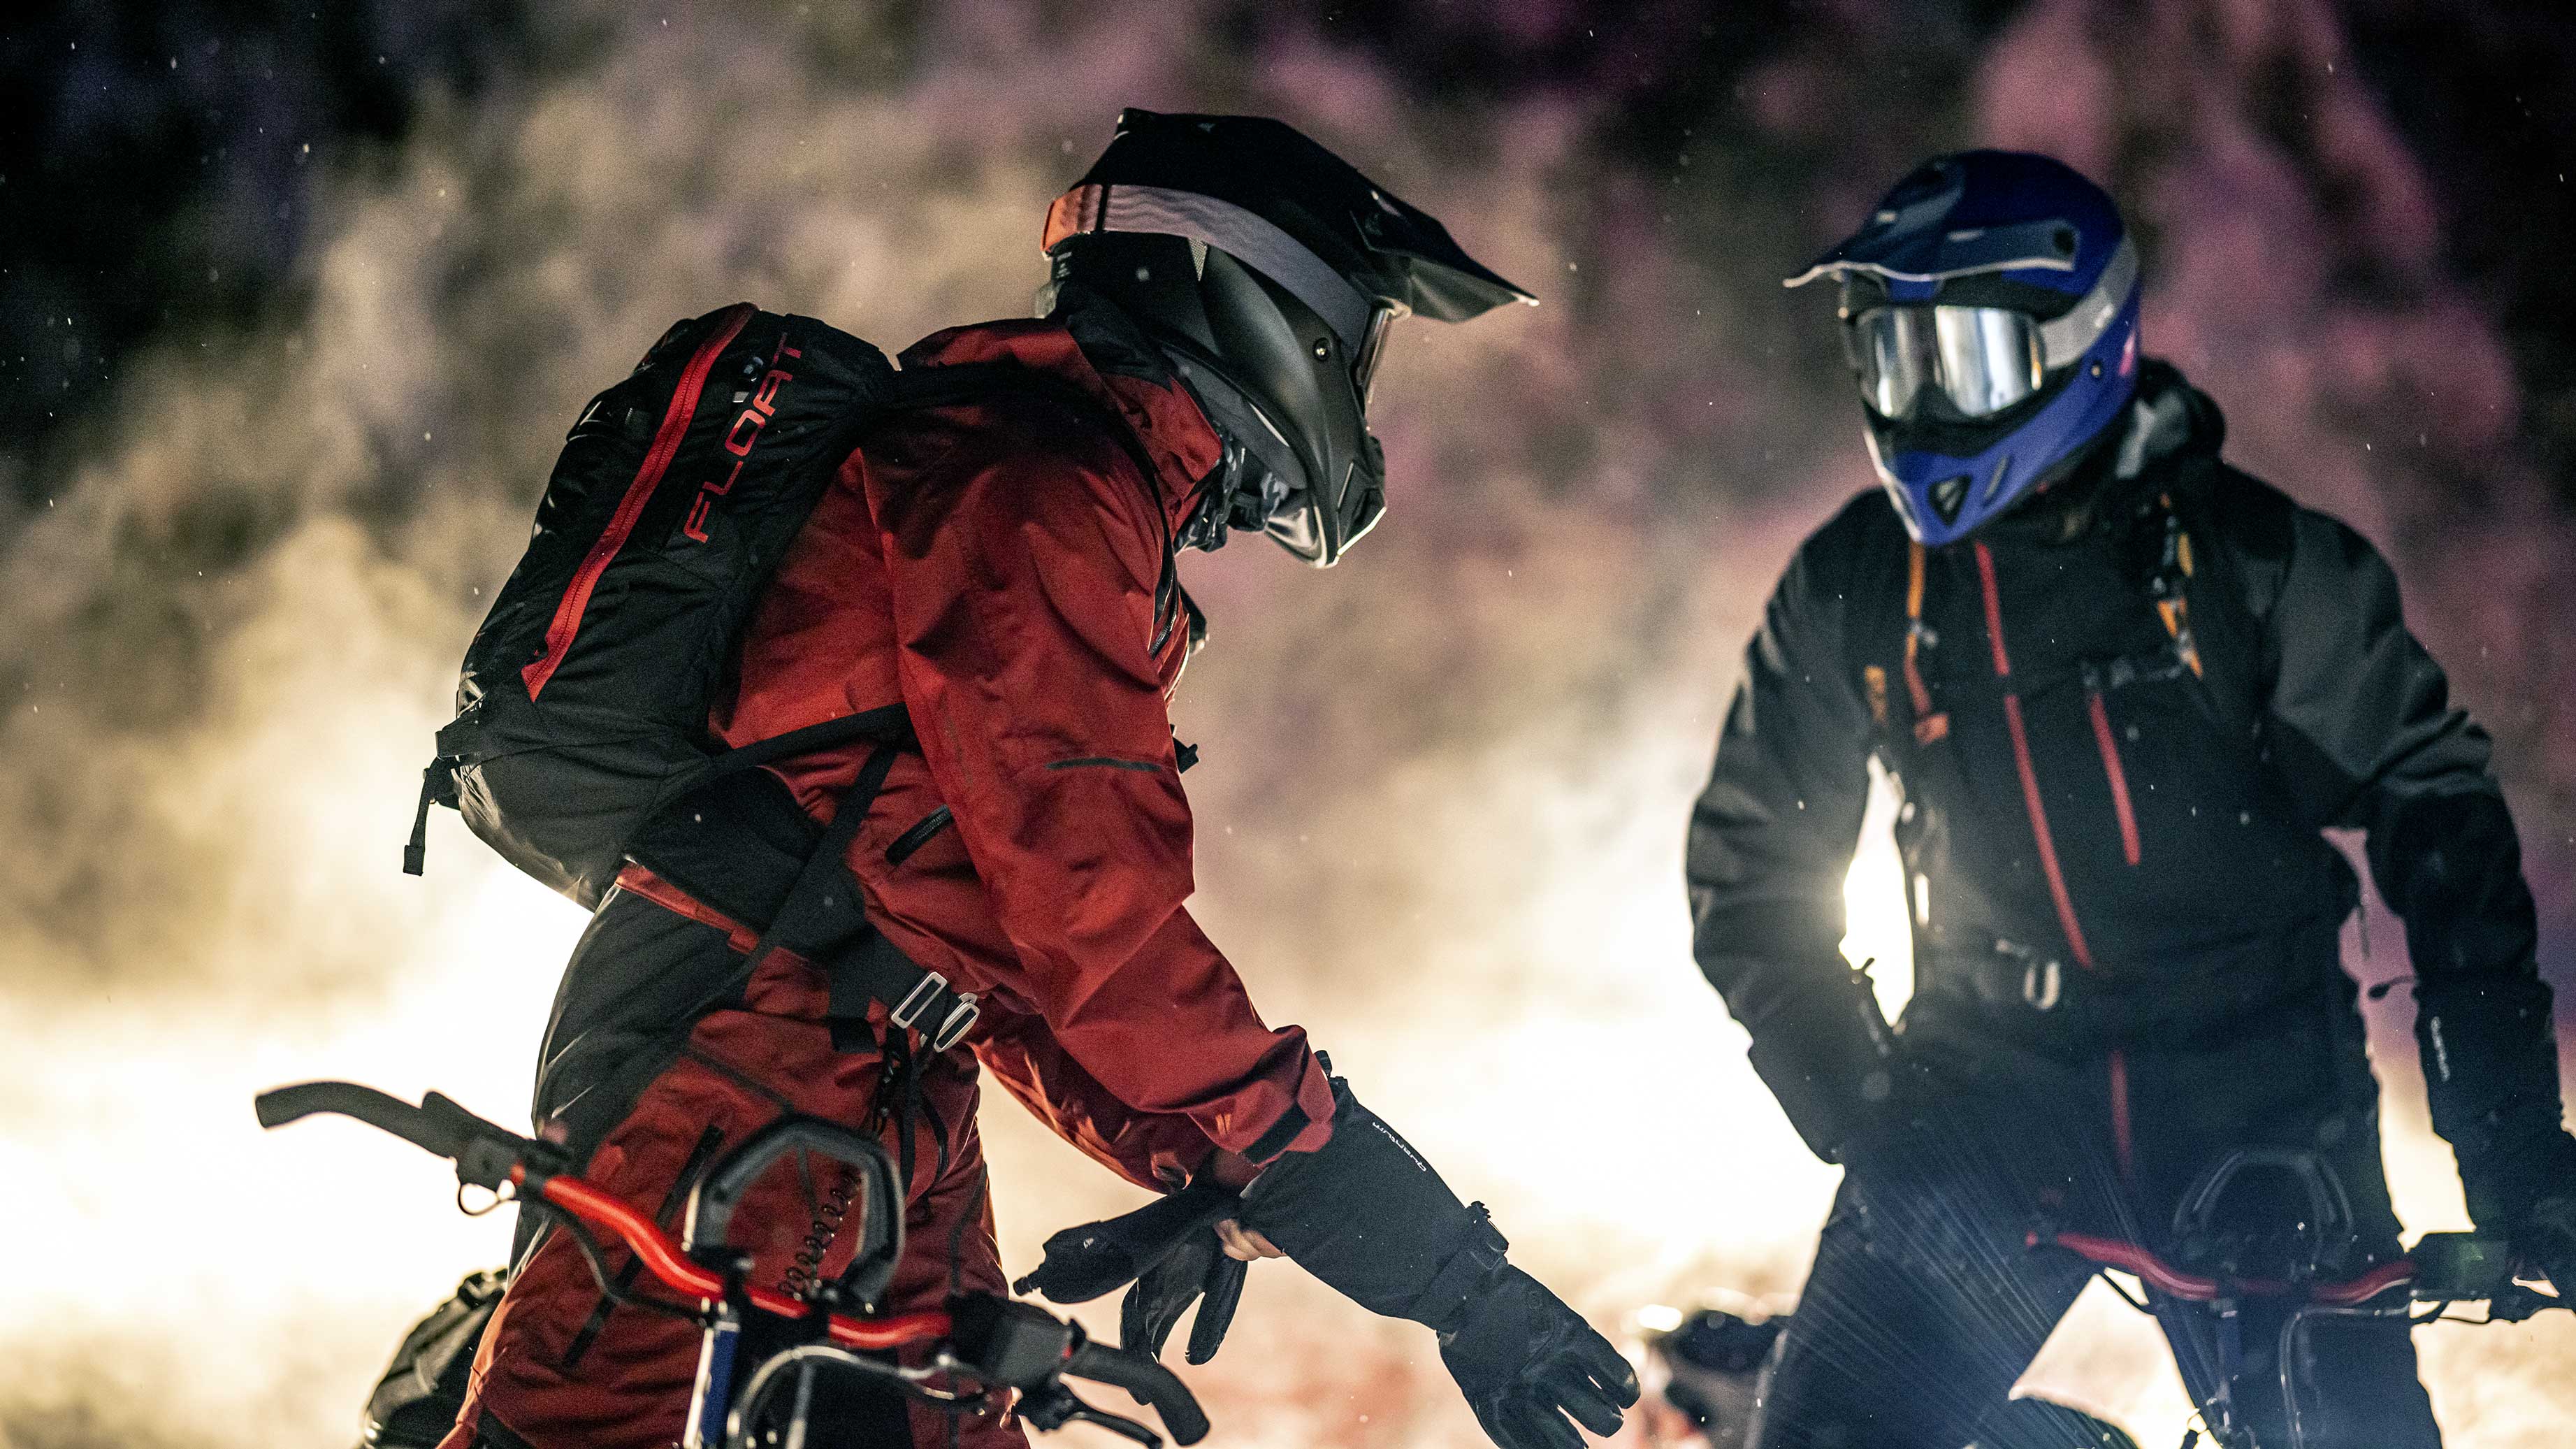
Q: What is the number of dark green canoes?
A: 0